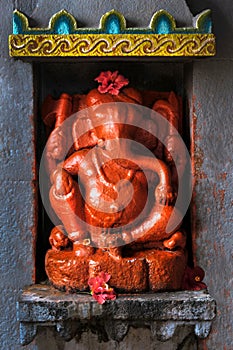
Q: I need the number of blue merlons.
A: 5